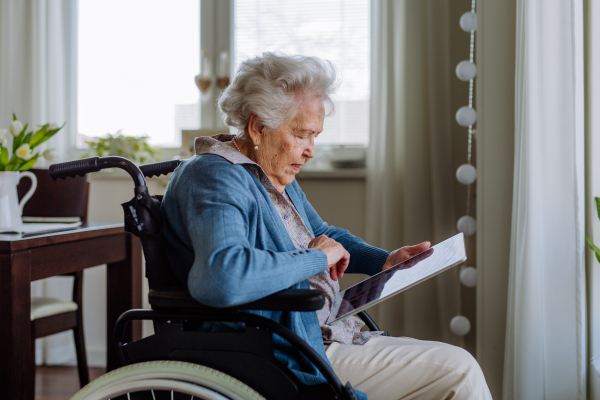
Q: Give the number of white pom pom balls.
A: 7